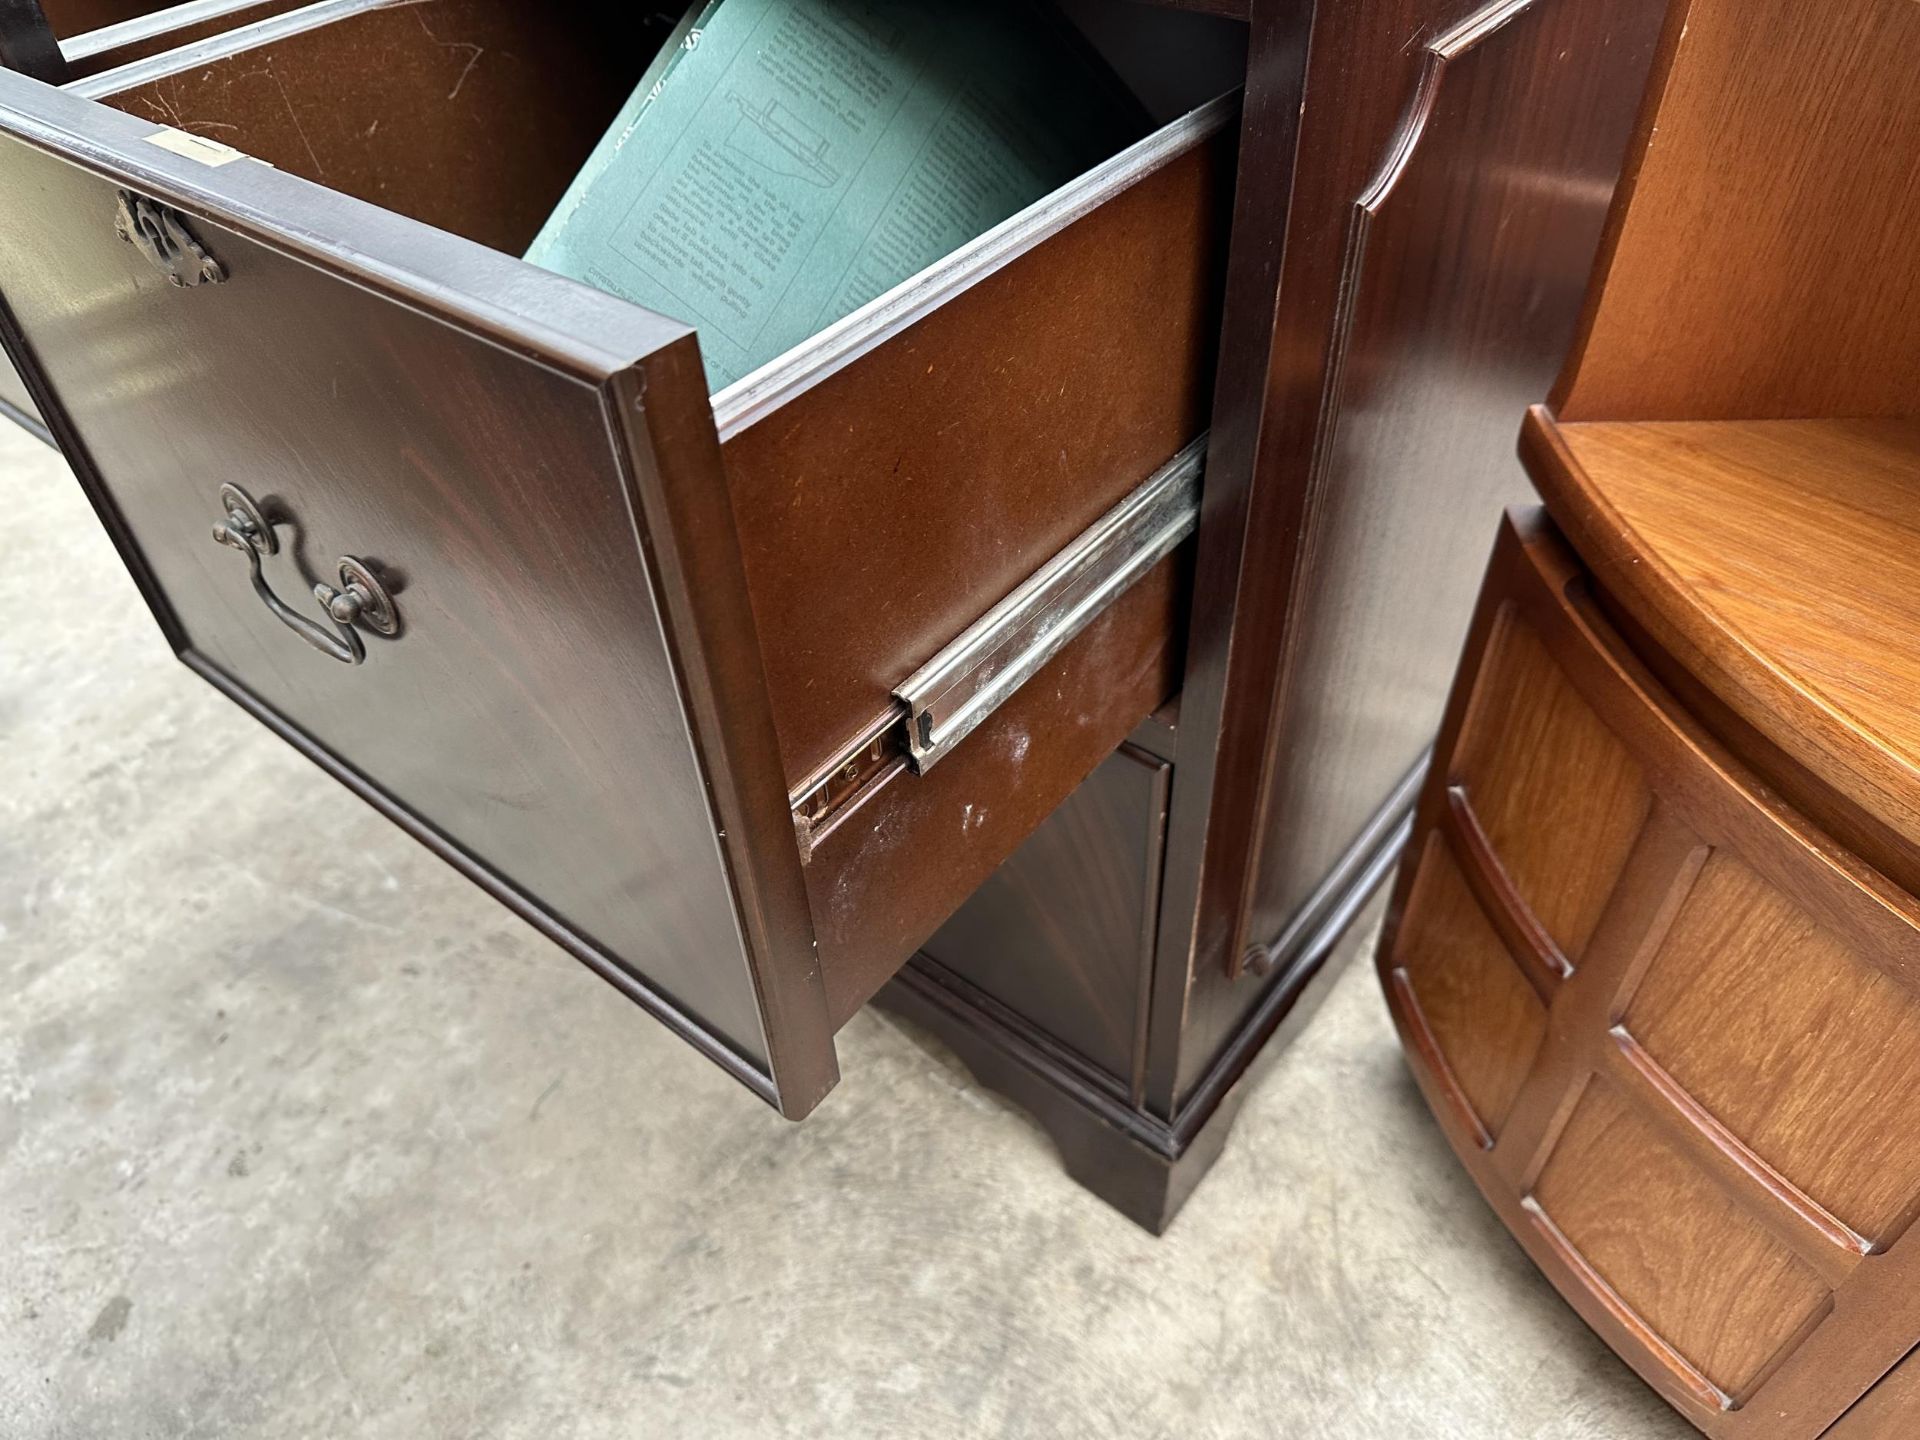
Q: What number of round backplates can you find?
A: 2